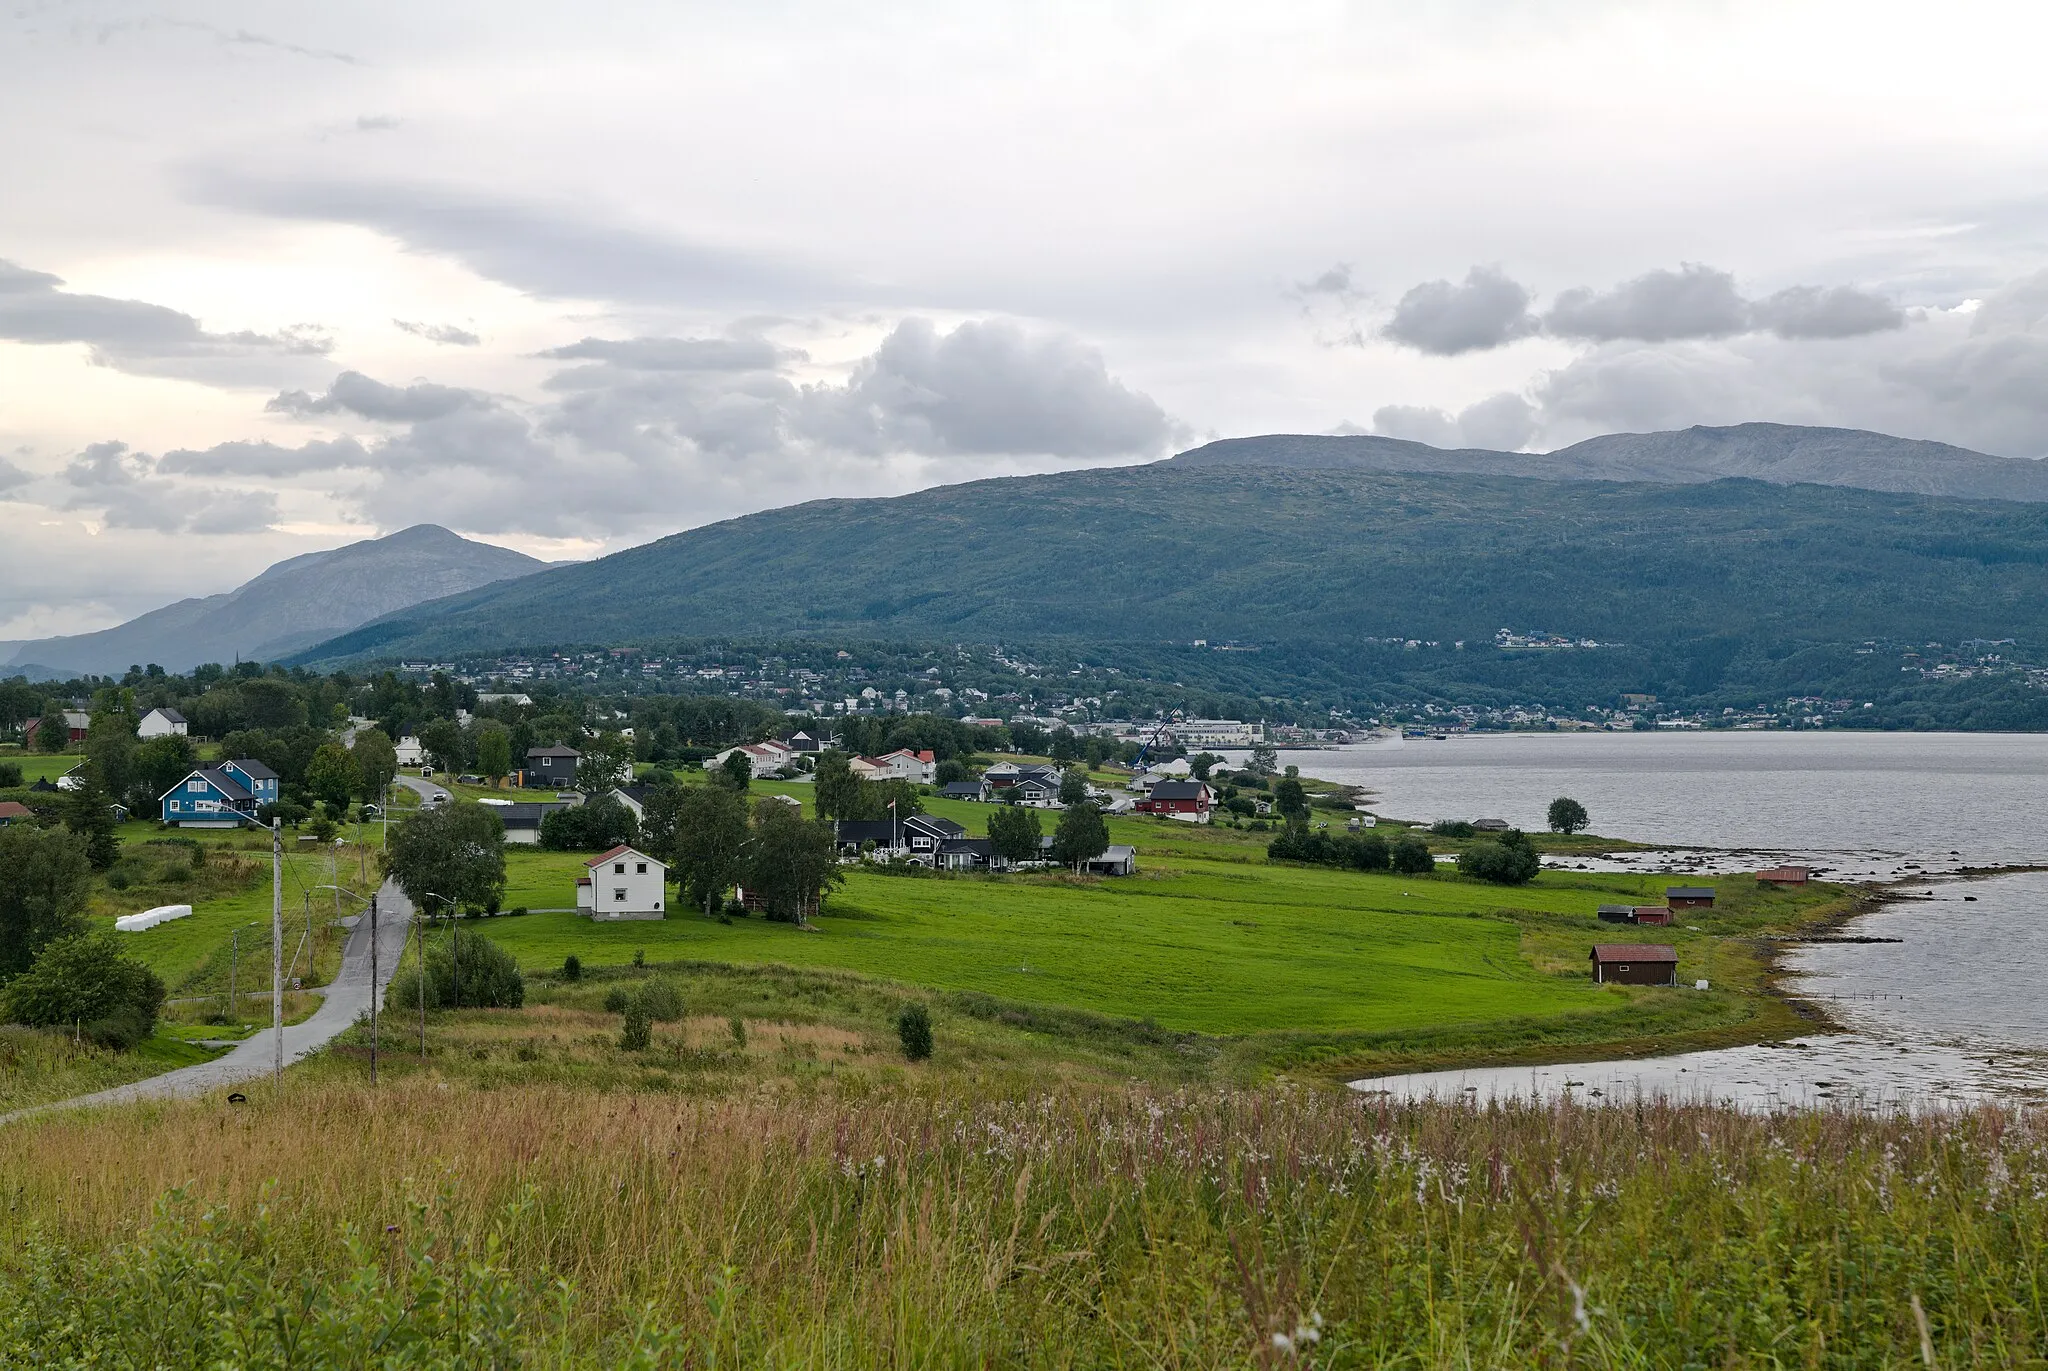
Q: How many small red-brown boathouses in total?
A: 4